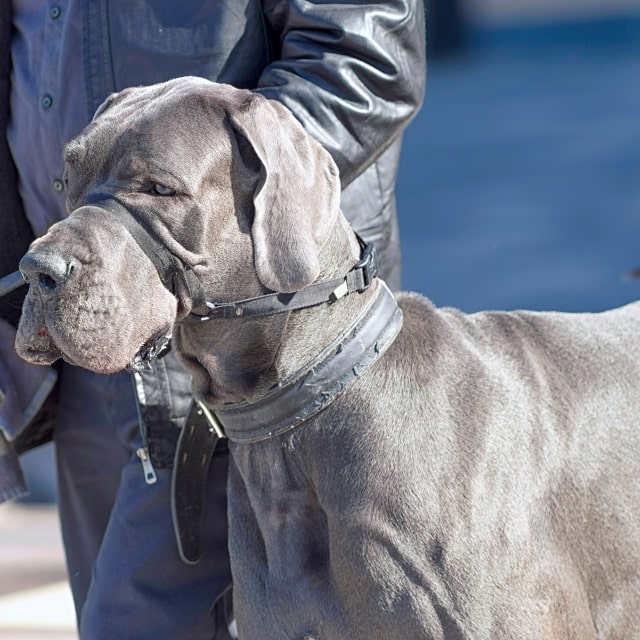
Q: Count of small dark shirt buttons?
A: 3